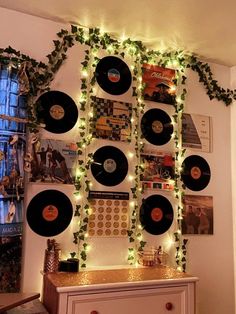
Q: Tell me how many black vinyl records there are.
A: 7